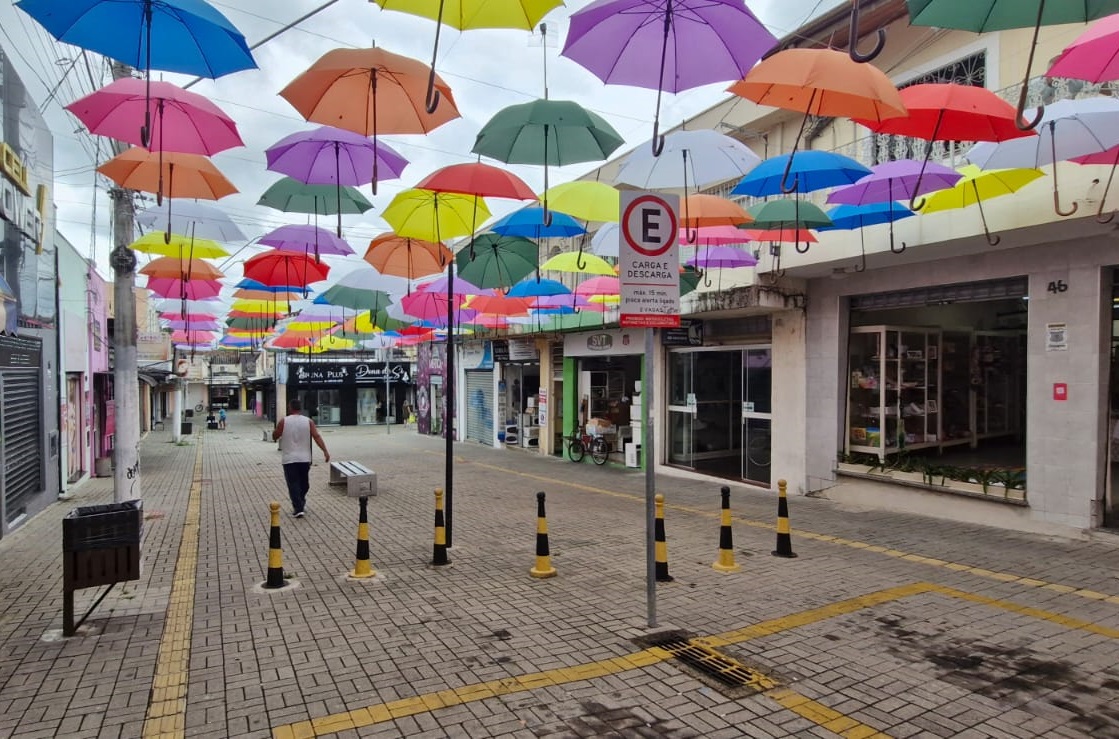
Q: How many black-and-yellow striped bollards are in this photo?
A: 7